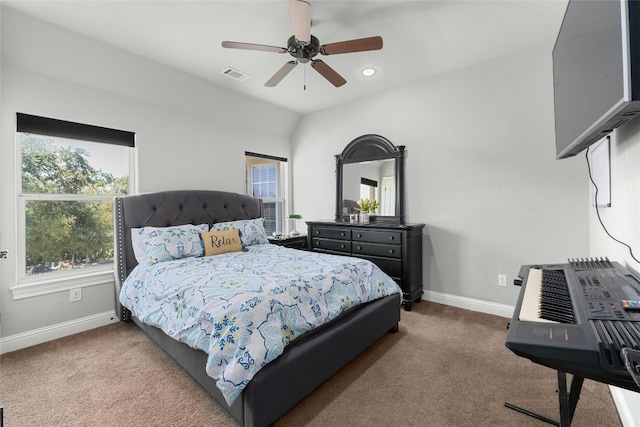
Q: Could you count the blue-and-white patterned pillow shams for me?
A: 2